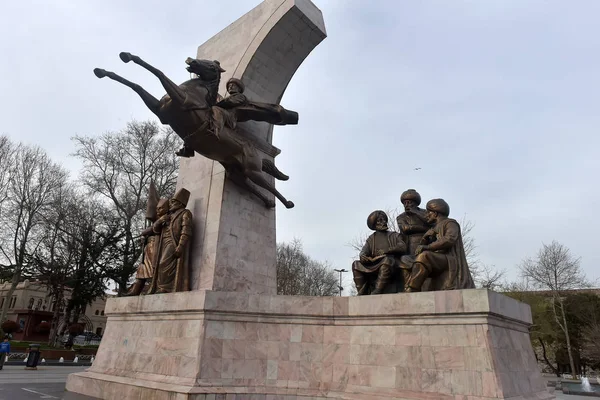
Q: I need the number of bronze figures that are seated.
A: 2